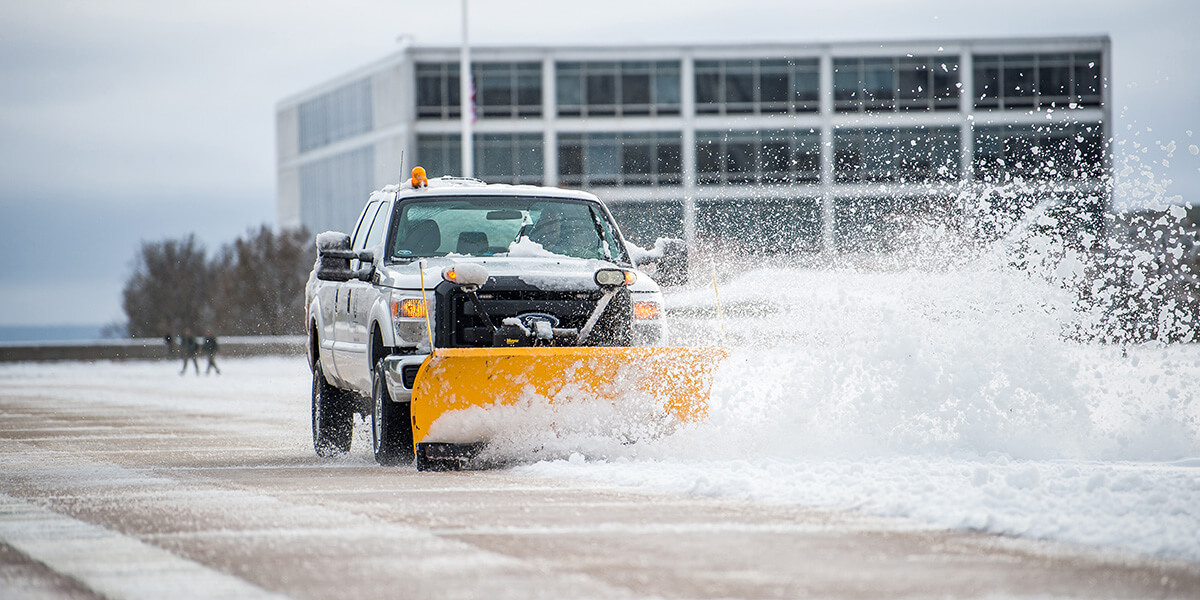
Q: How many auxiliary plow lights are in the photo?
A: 2